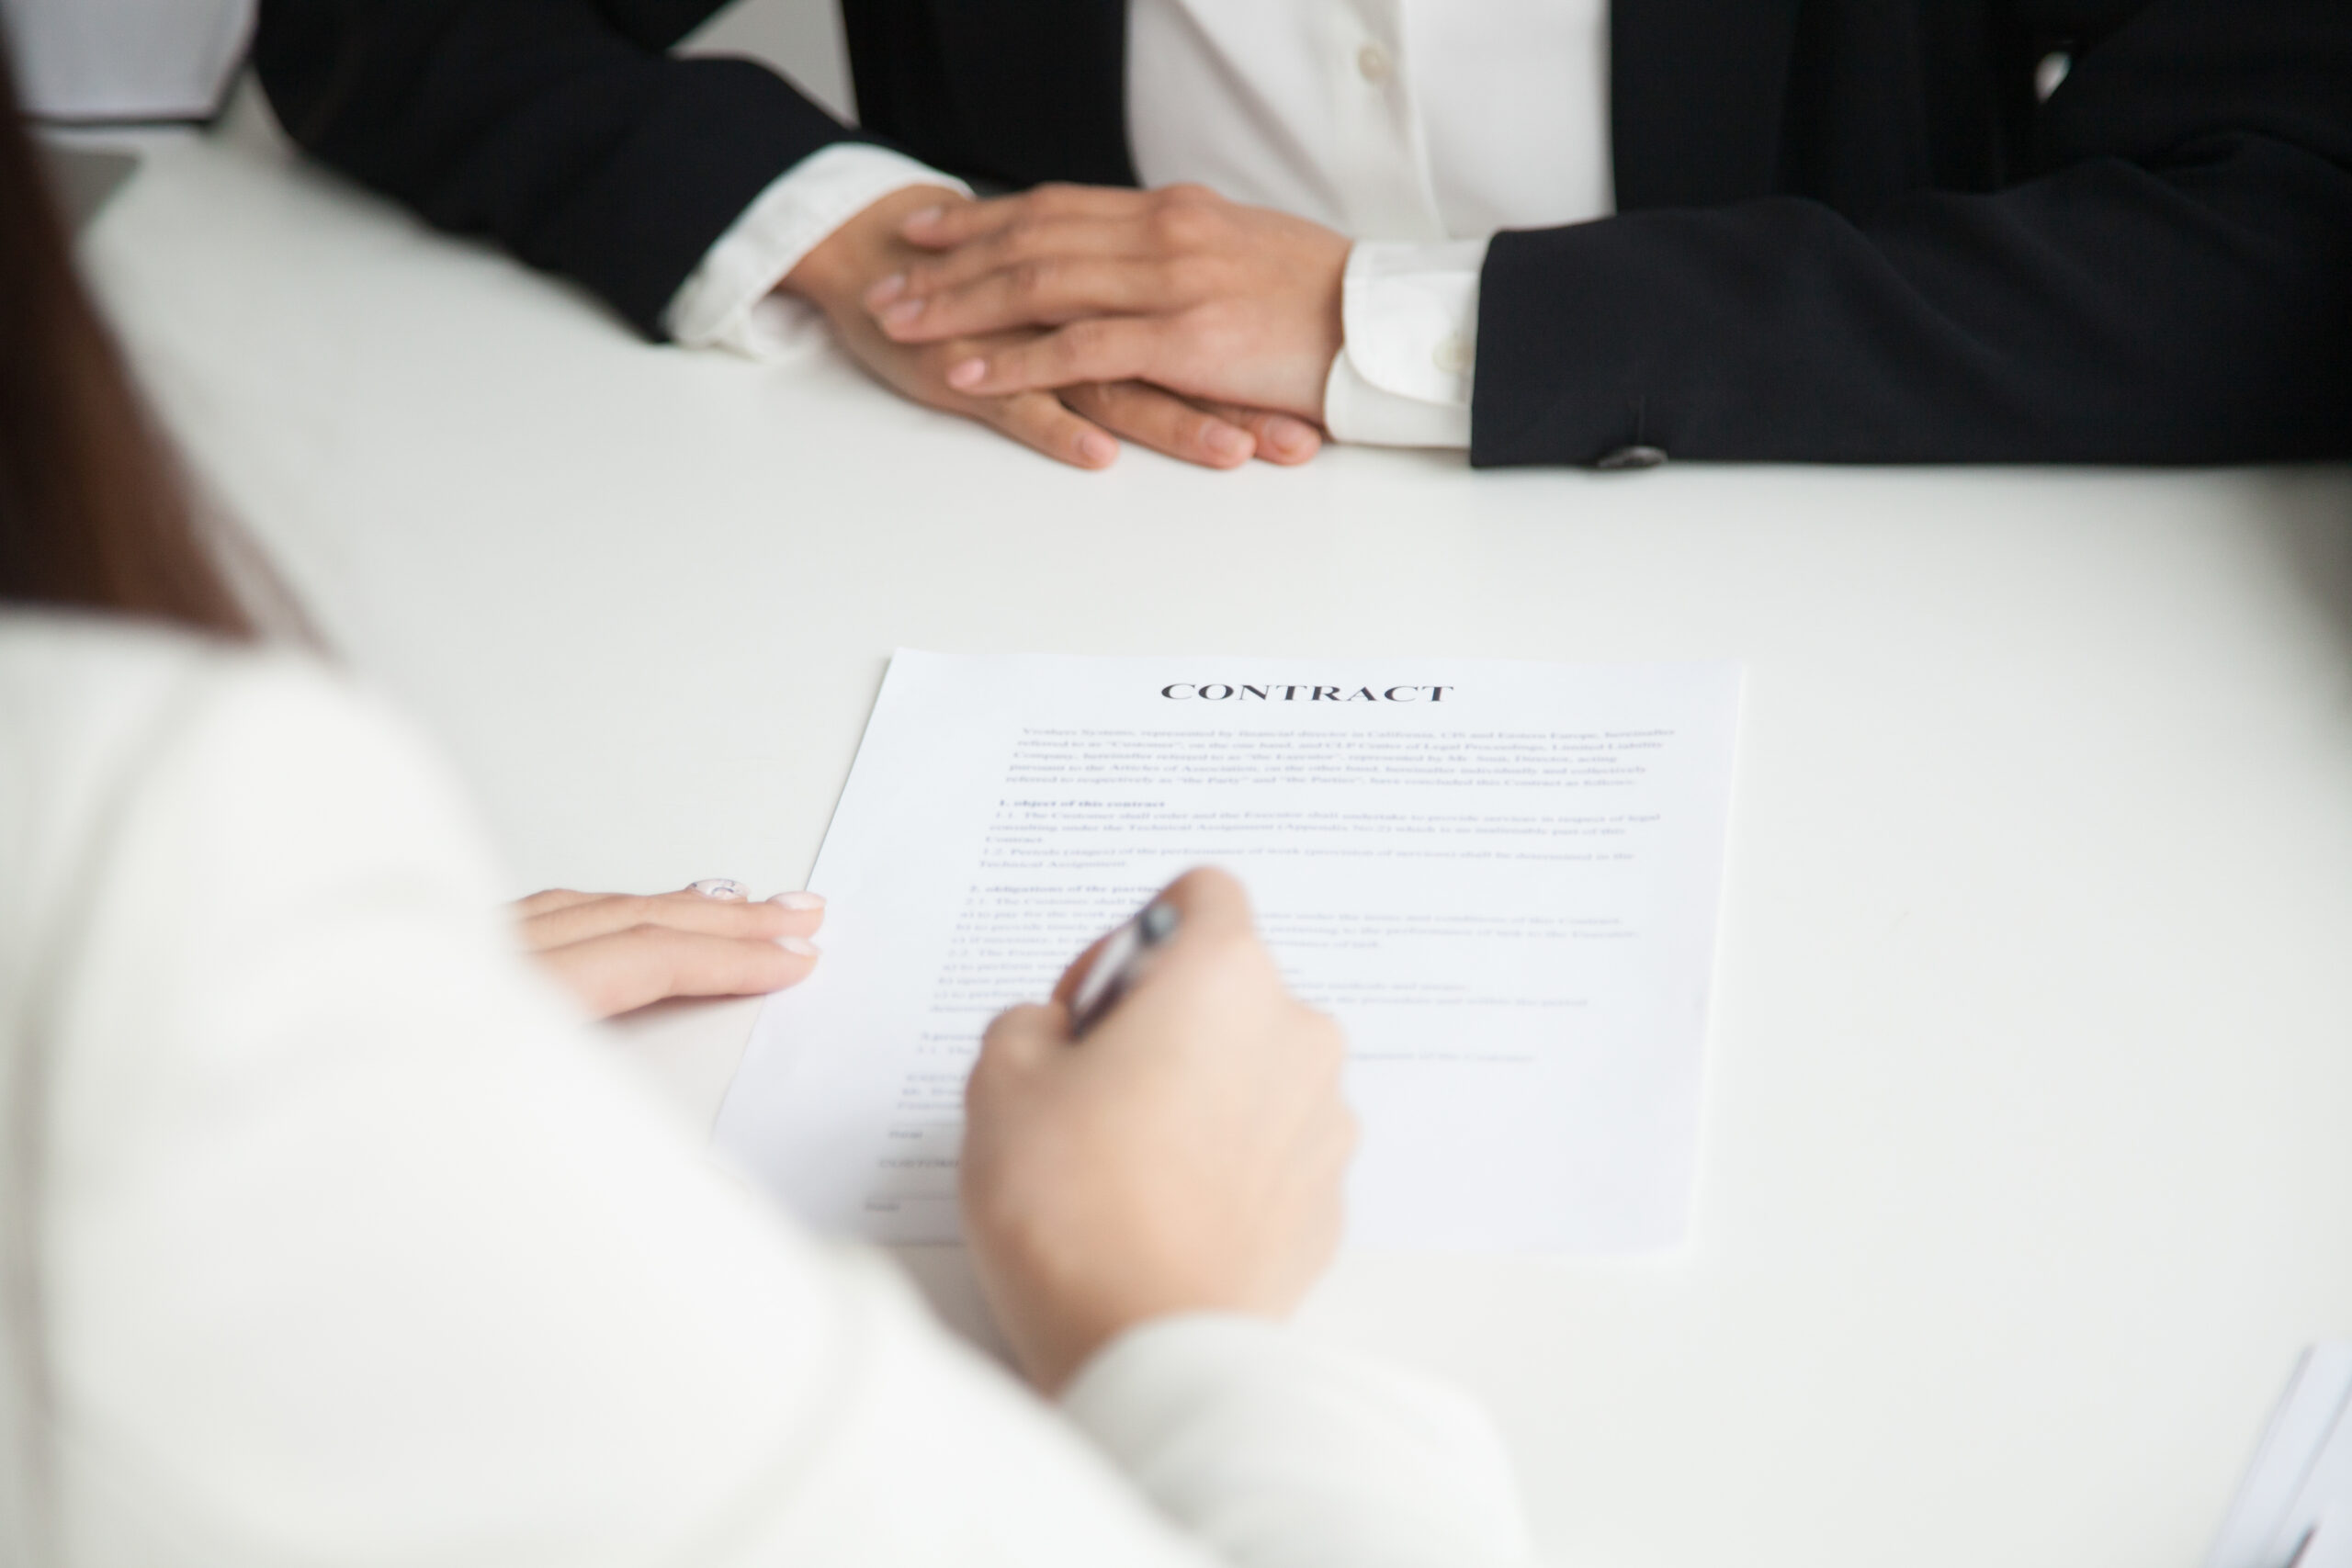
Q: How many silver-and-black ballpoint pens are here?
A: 1